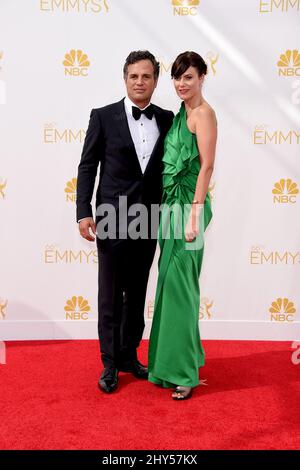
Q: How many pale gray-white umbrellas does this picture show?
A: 0